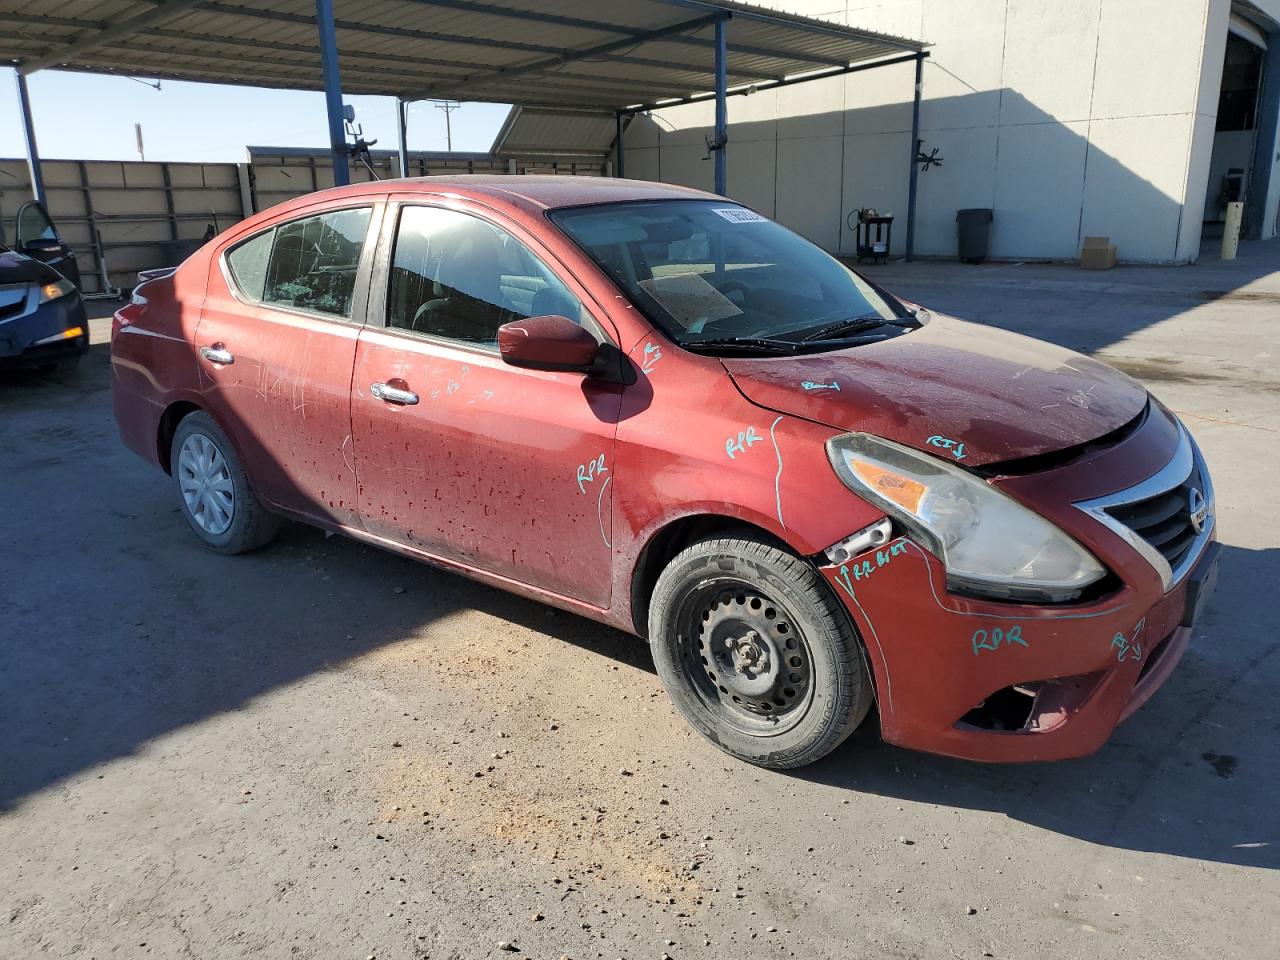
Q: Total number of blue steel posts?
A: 6